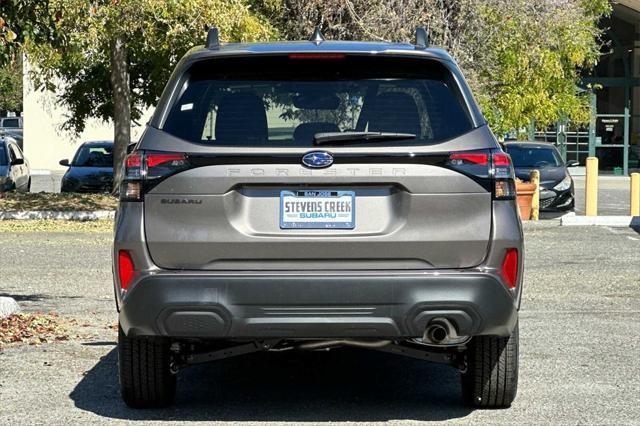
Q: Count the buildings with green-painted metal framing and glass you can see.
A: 1